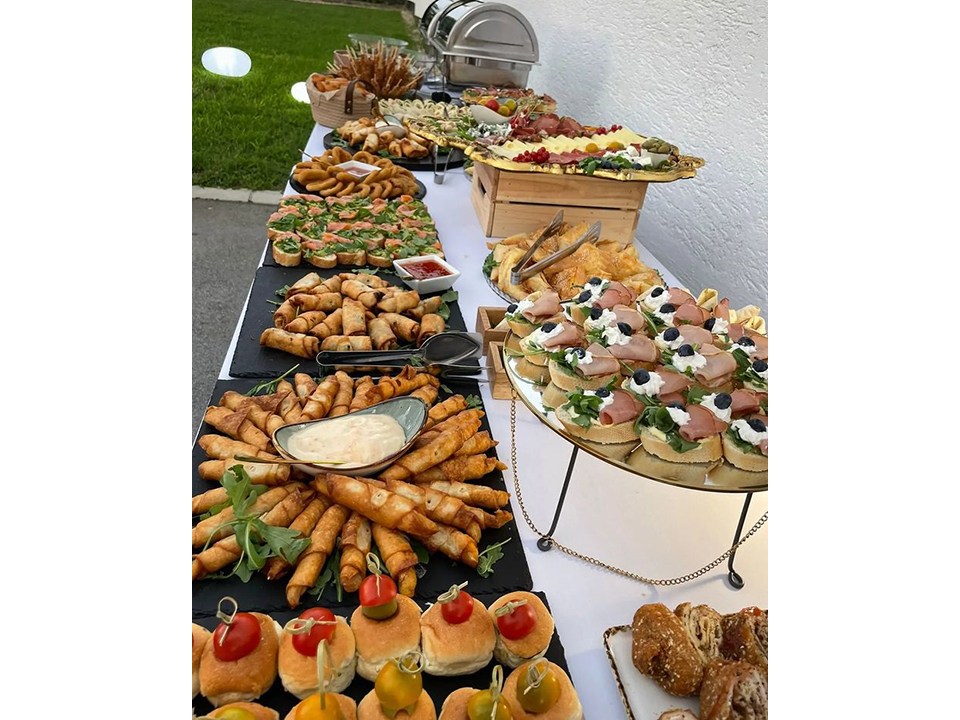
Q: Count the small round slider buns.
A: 11